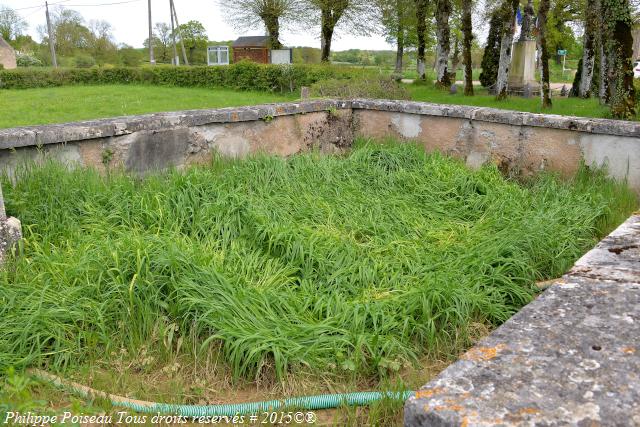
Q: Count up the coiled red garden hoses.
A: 0